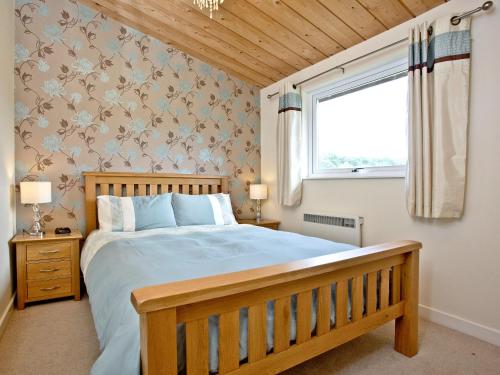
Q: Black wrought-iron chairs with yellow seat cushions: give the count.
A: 0